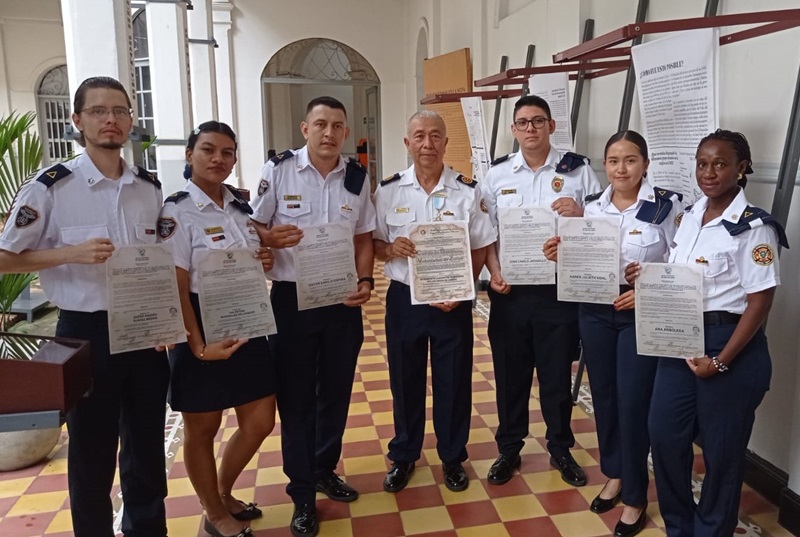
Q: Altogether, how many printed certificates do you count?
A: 7